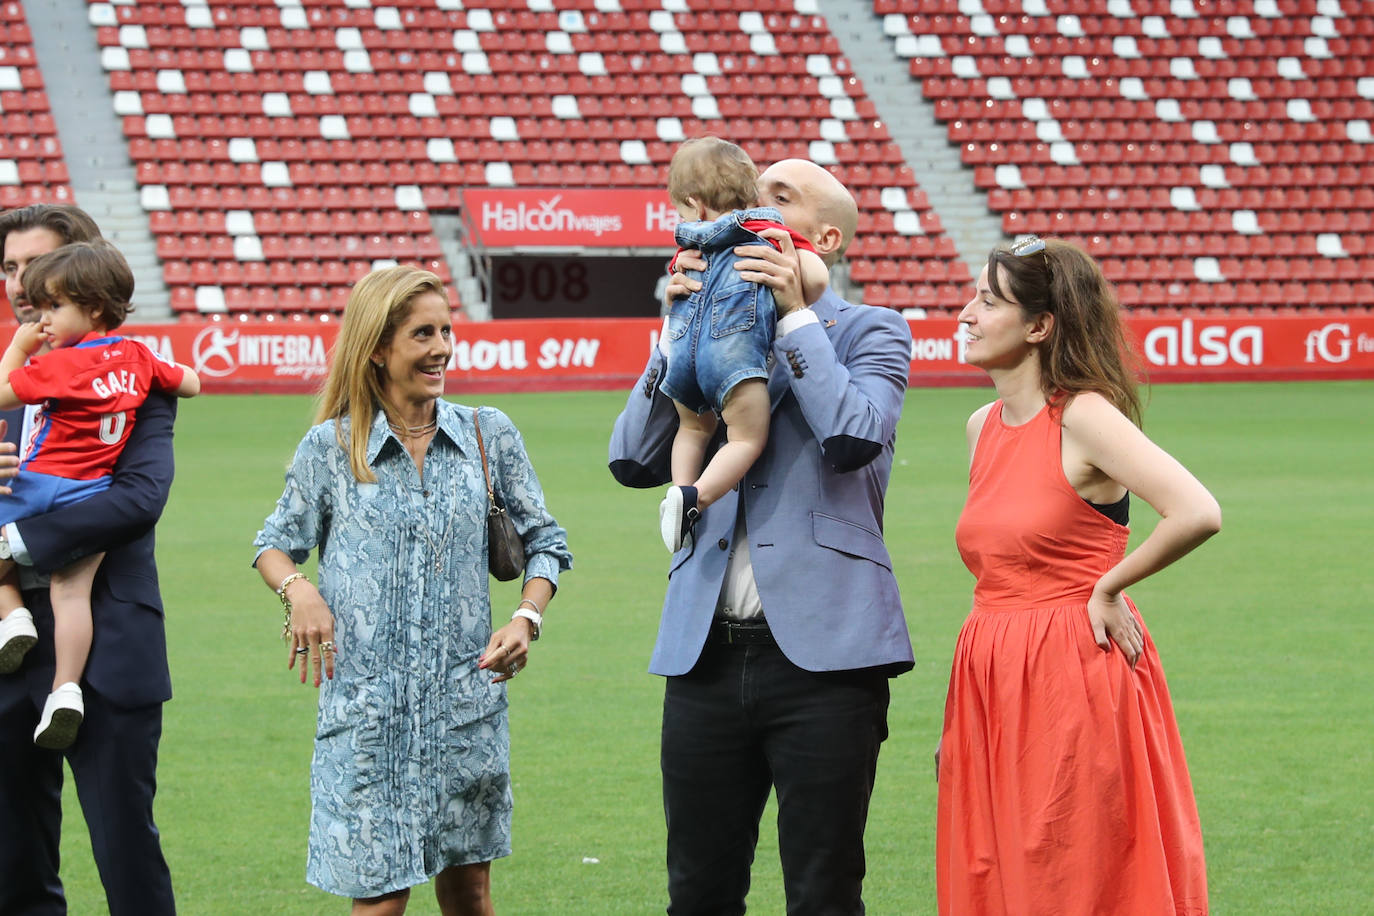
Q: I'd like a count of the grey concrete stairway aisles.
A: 2